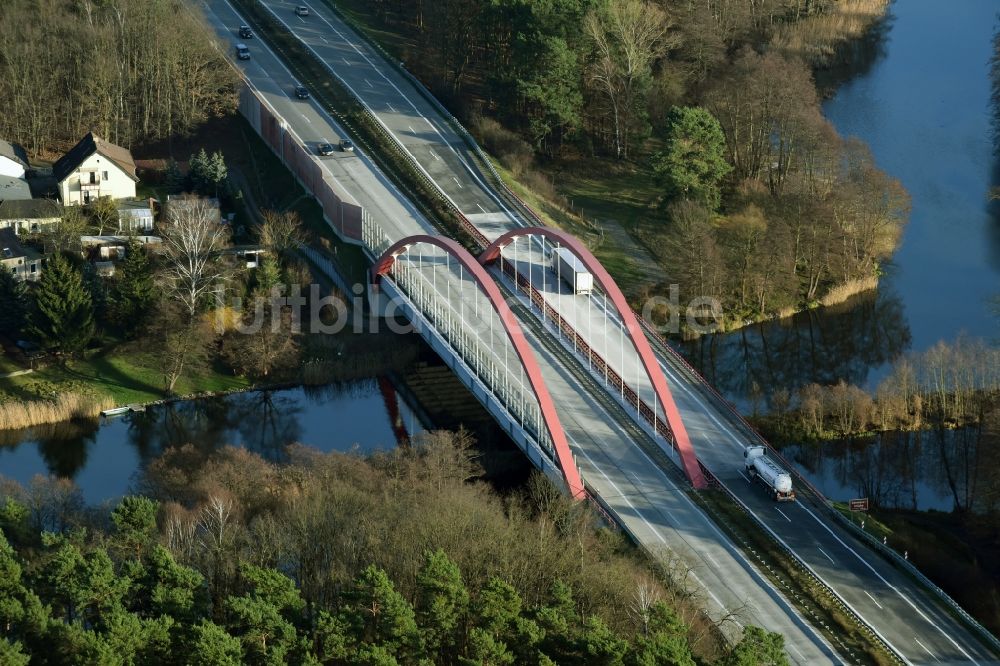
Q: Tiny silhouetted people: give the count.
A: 0